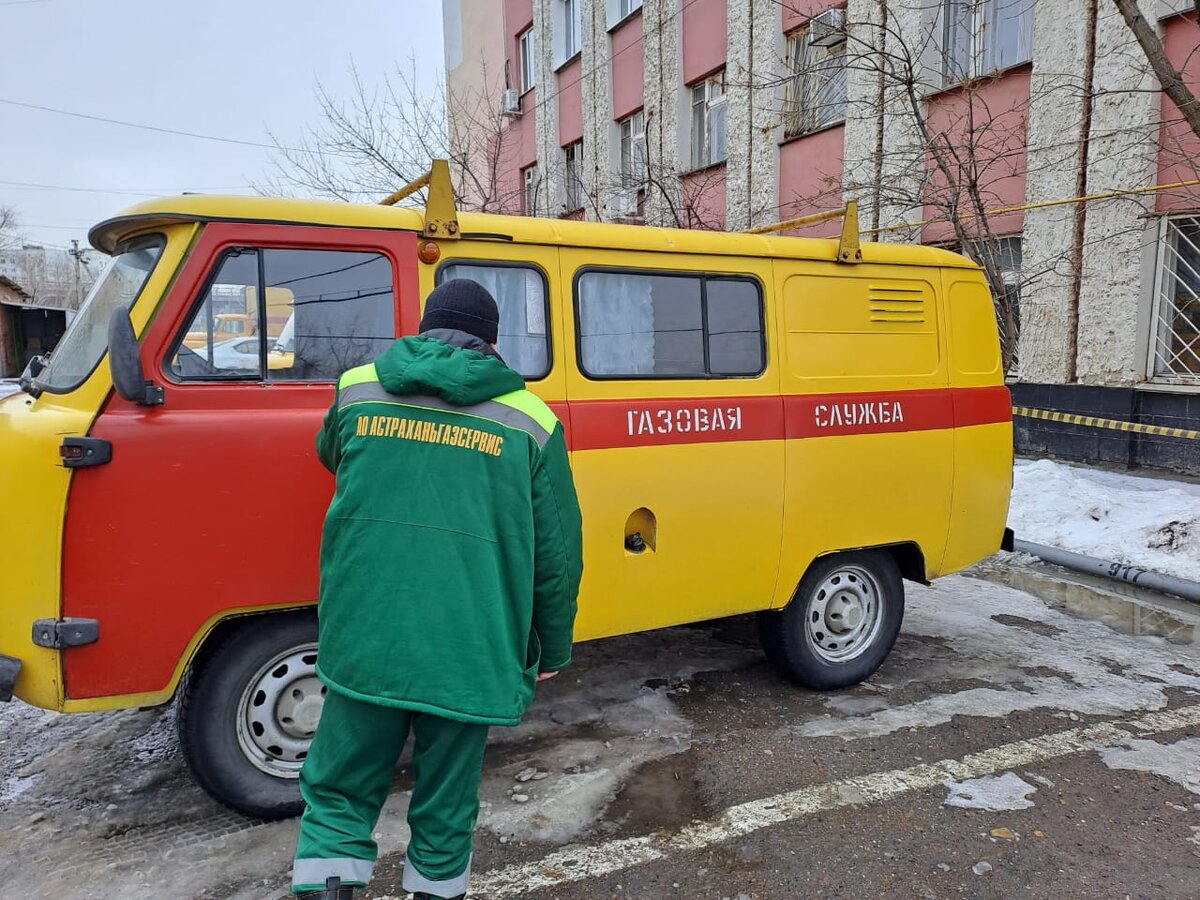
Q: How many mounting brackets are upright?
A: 2